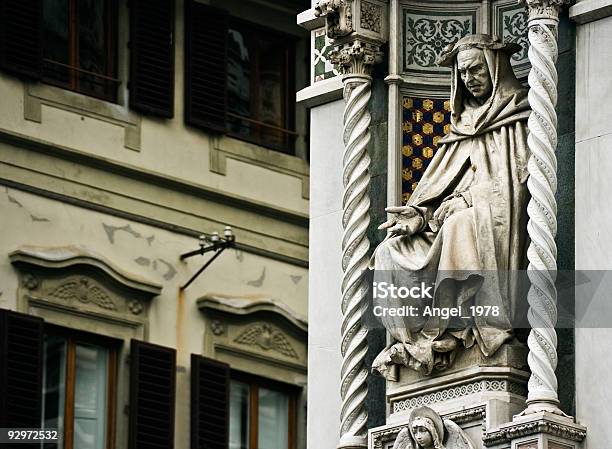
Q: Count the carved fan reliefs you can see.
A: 2